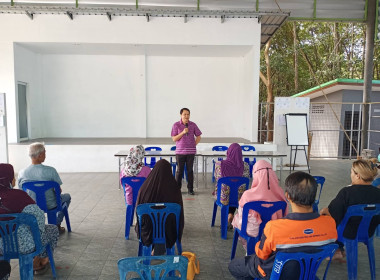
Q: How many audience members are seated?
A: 8